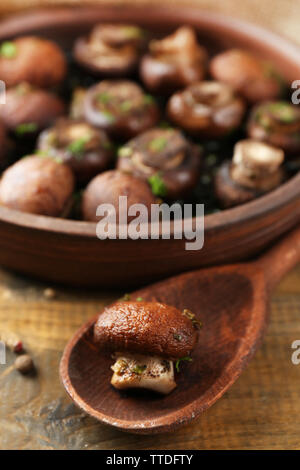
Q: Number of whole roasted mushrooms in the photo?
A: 14